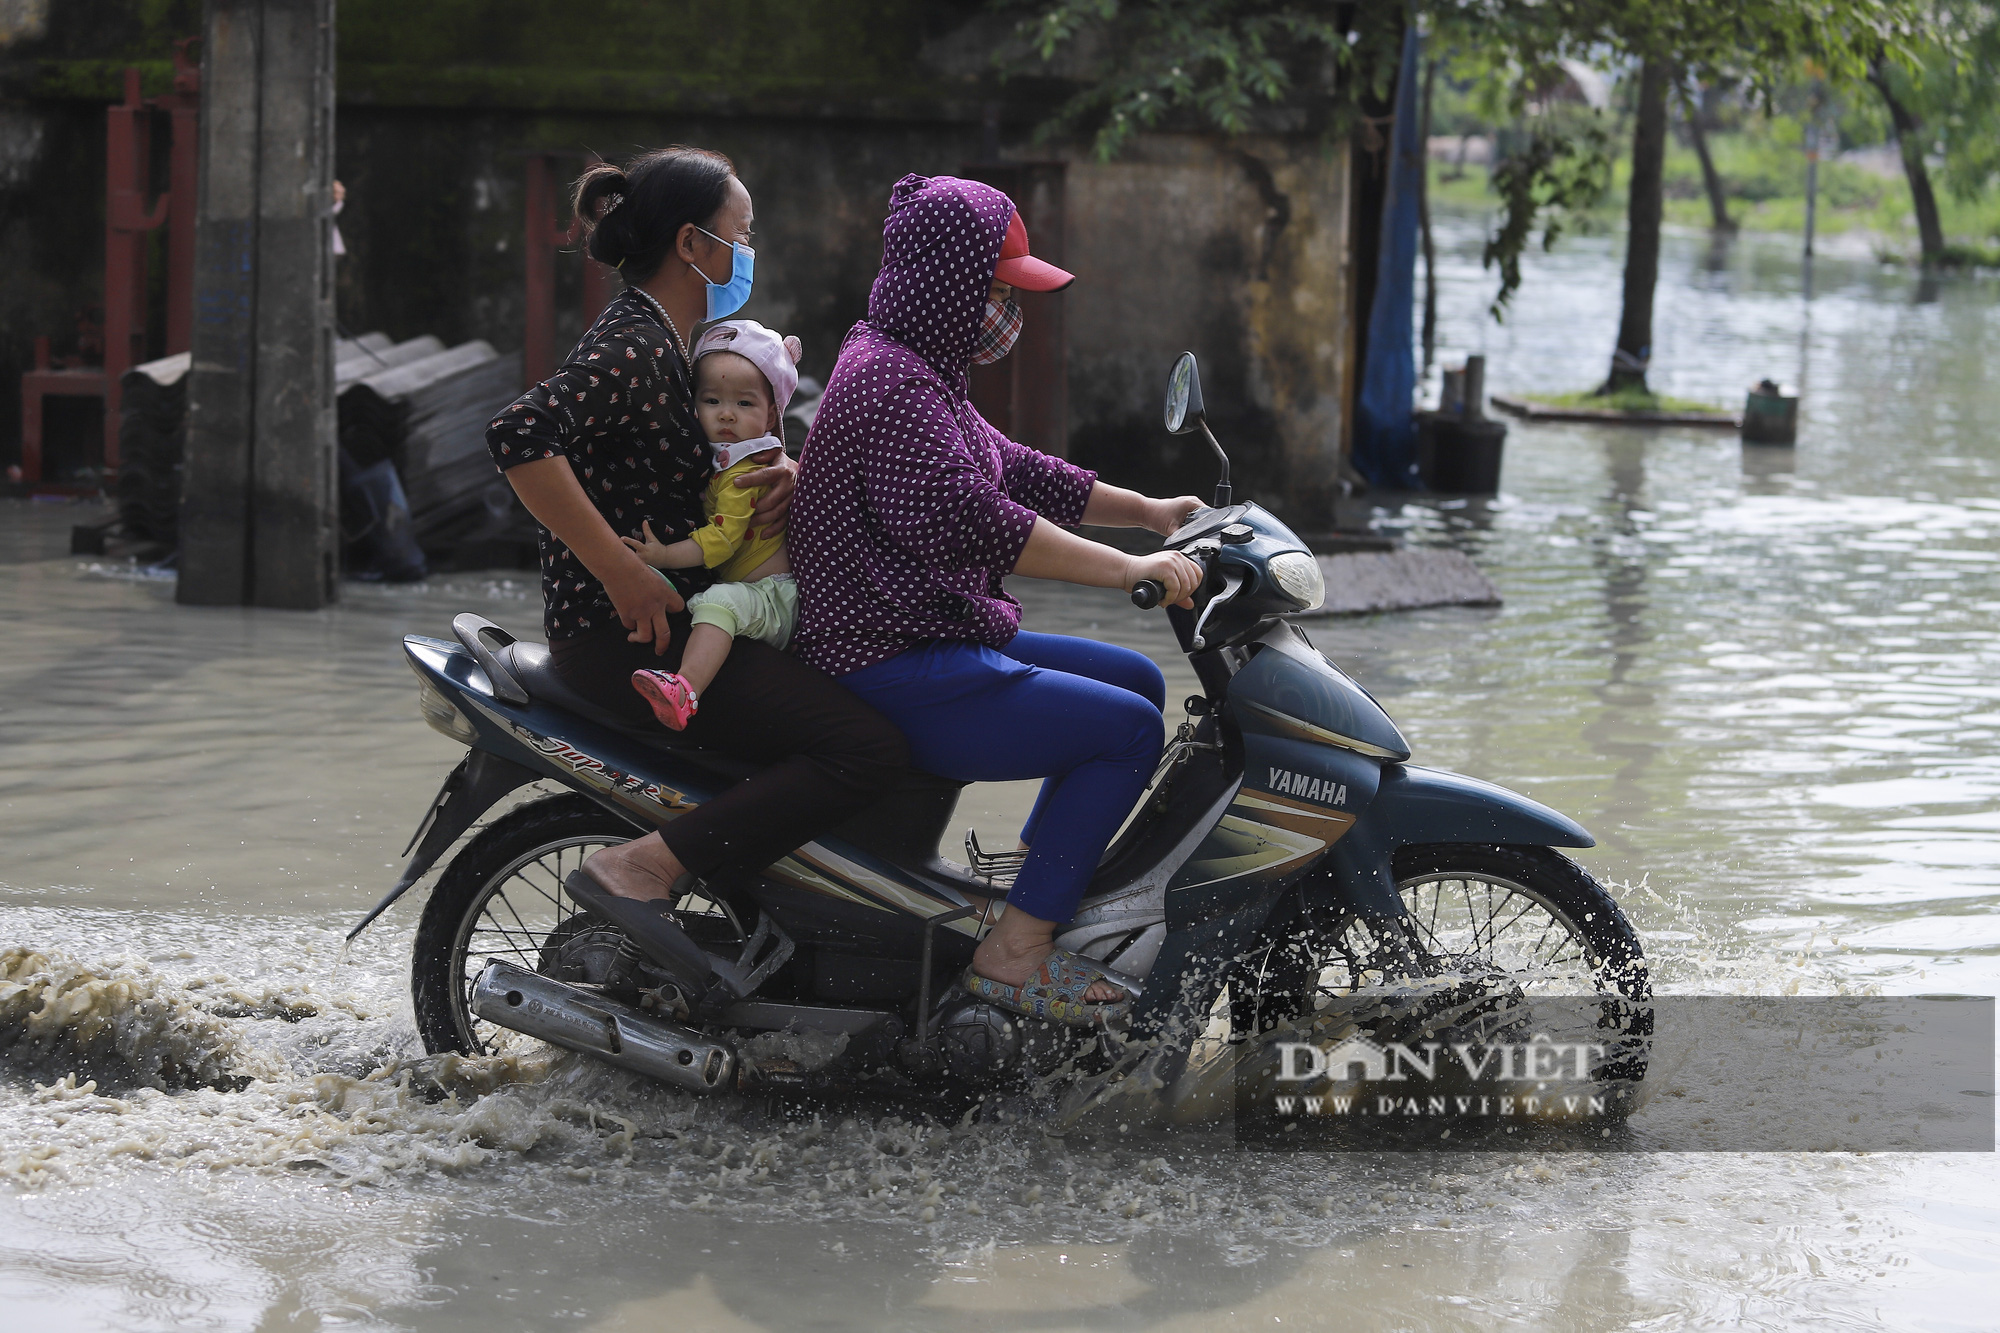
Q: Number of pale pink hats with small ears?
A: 1